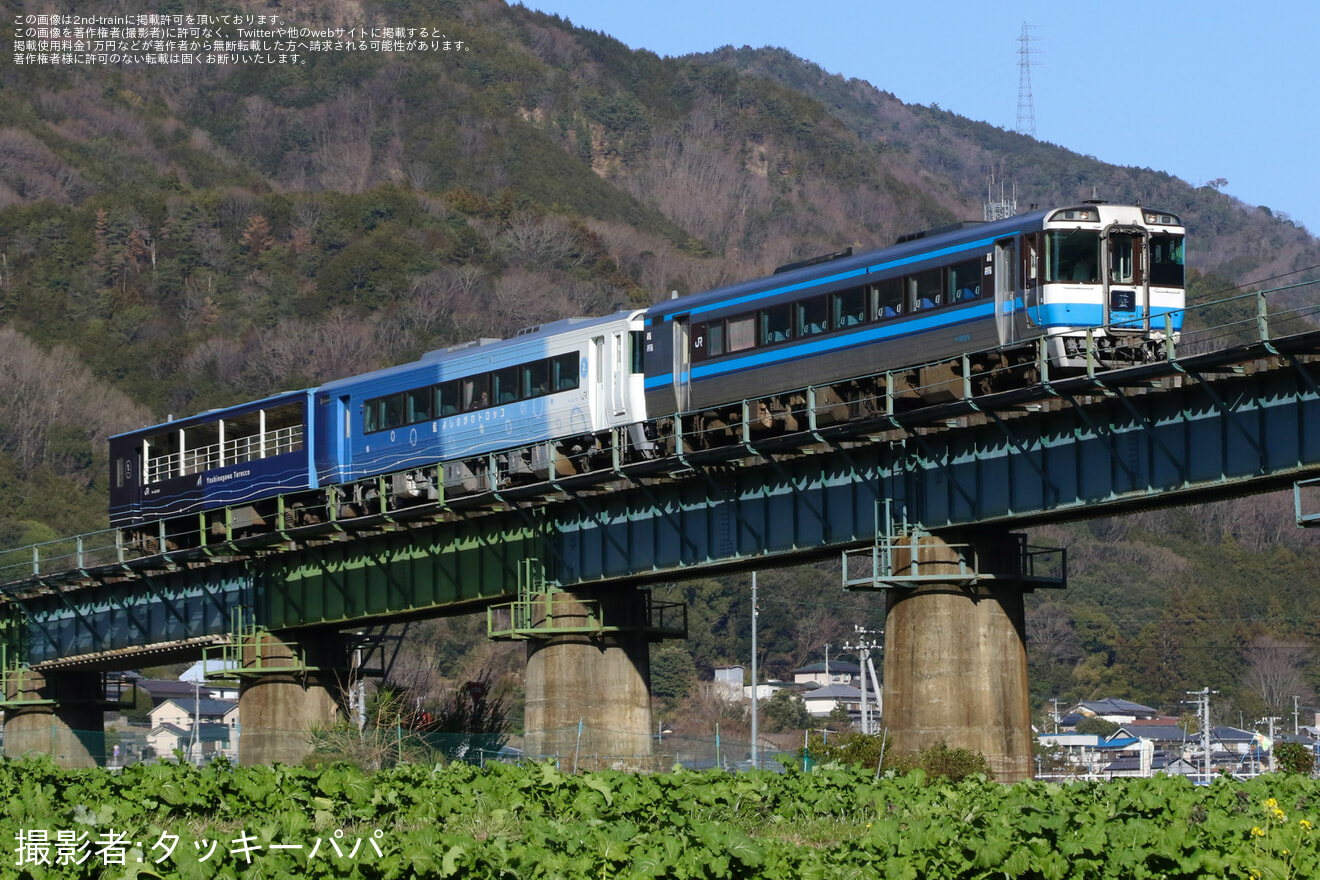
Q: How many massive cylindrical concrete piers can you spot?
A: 4